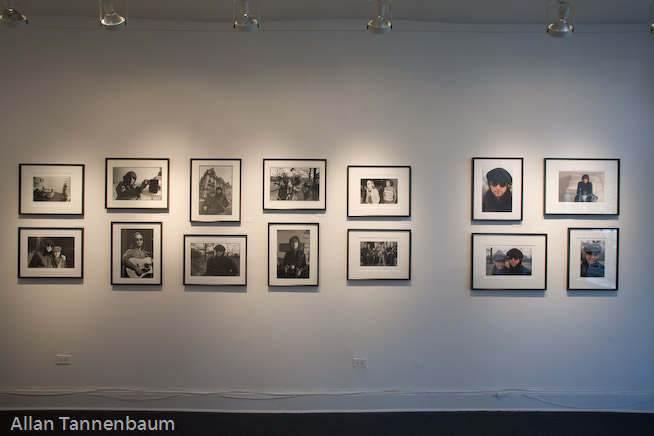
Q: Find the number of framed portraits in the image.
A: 14